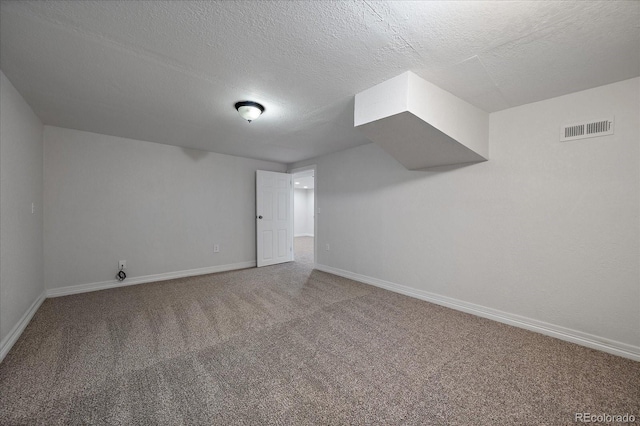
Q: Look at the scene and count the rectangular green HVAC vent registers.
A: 0